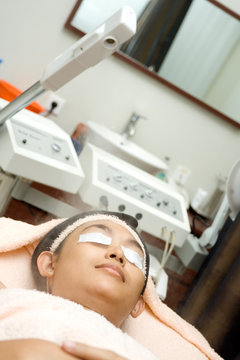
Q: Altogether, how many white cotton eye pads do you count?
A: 2